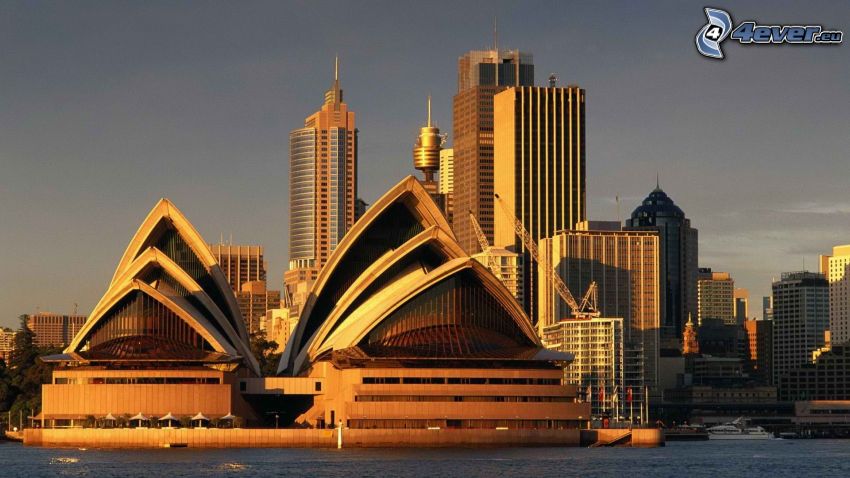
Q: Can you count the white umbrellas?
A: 5